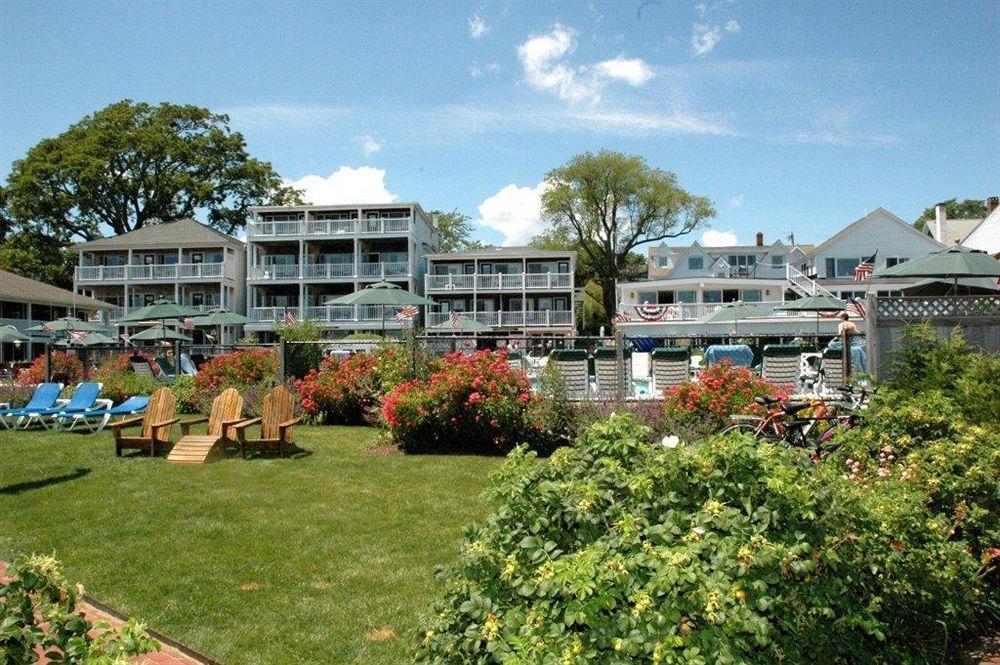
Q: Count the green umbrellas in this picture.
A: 12